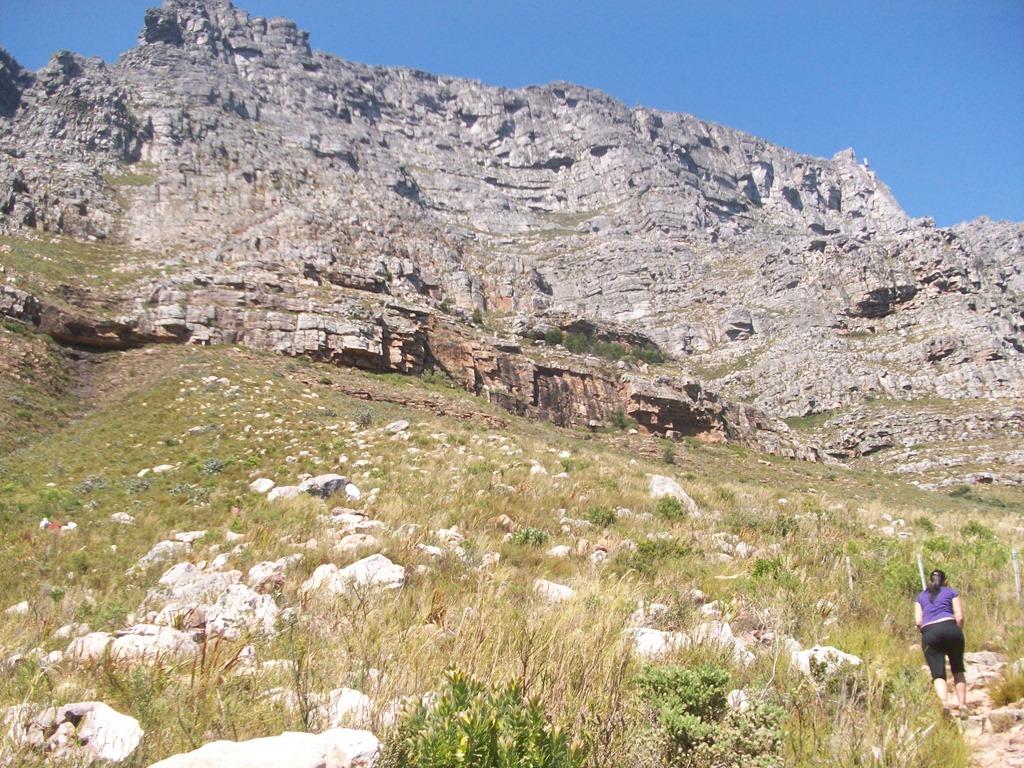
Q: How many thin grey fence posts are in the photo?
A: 3